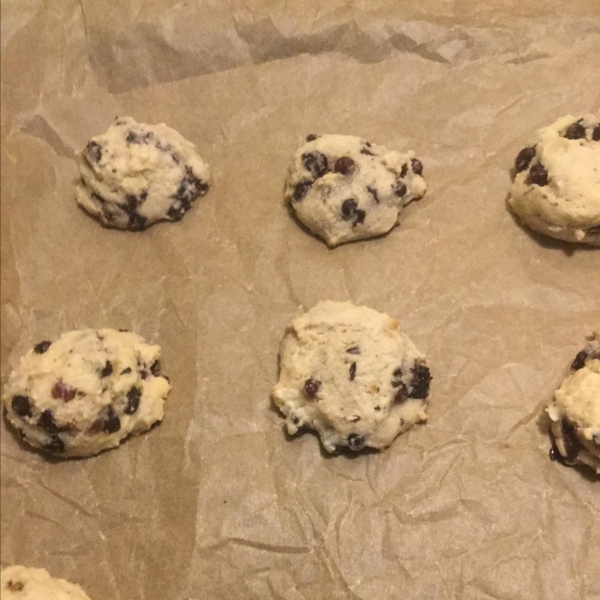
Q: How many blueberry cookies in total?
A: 7